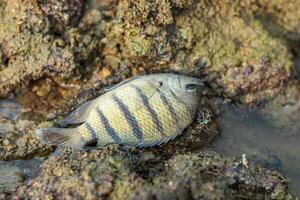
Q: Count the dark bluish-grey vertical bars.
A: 5